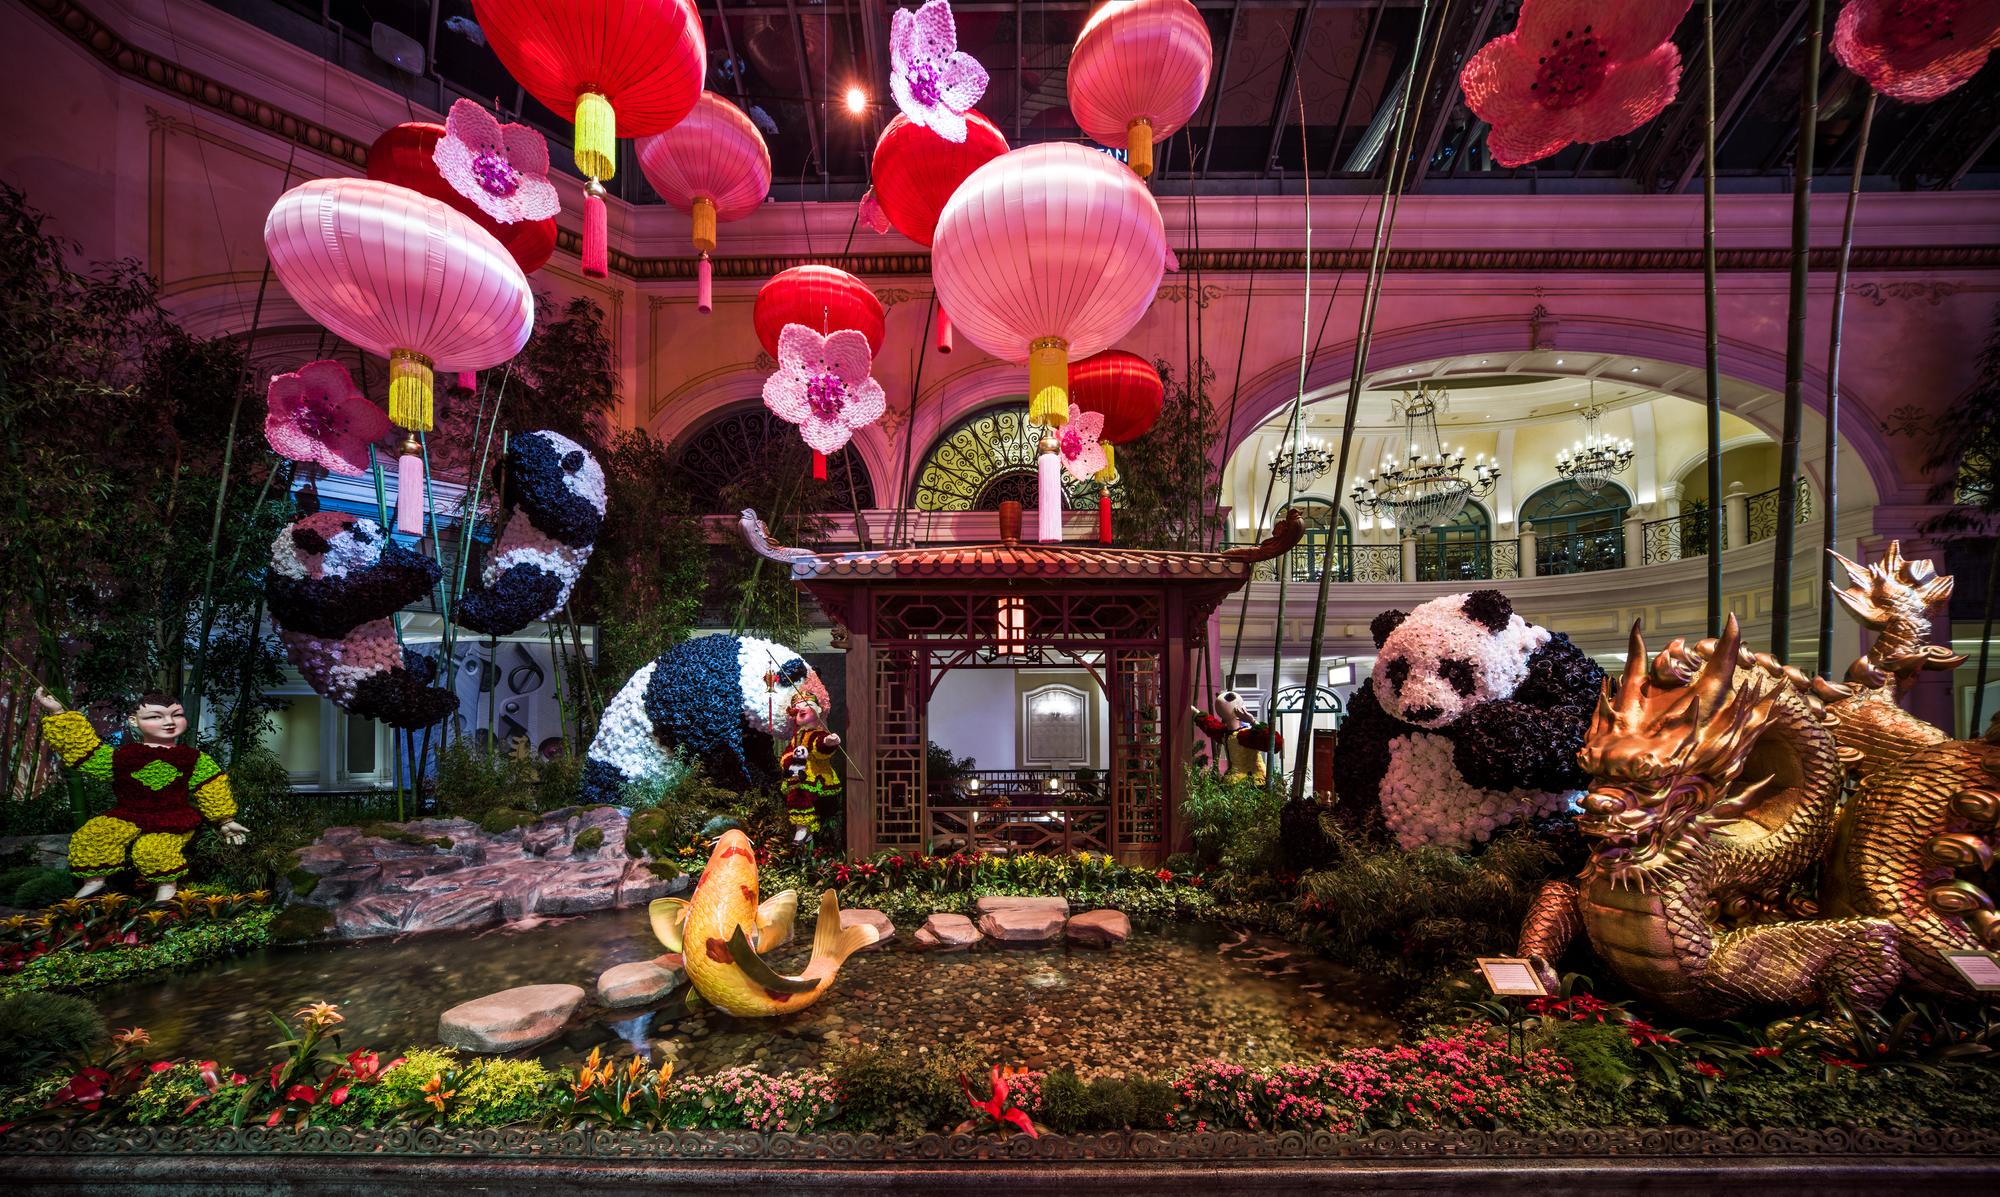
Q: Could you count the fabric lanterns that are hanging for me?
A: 9